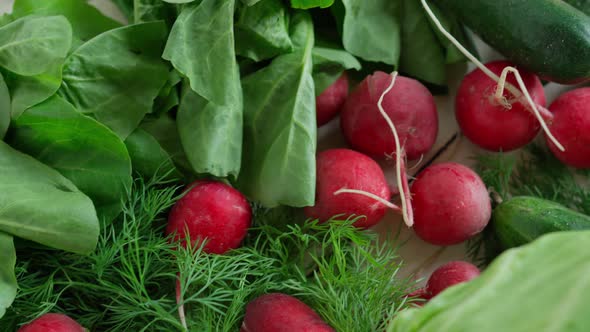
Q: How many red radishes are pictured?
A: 10